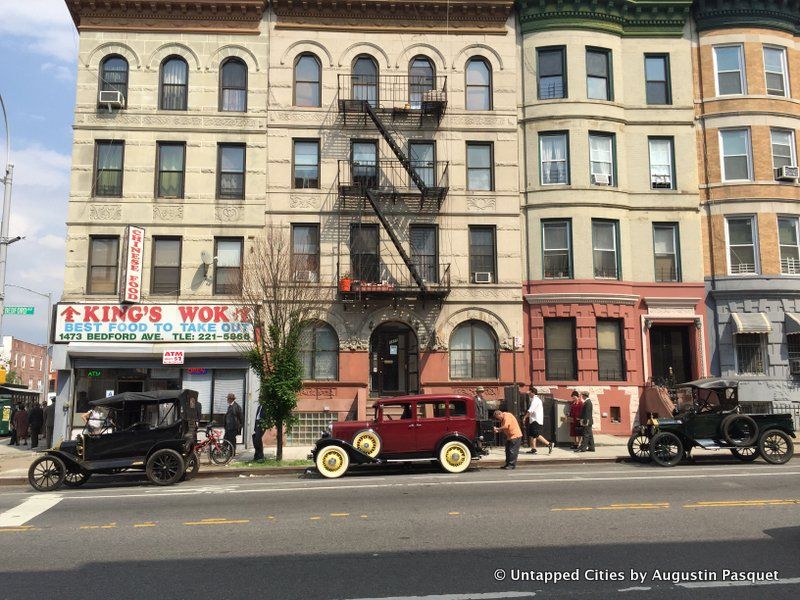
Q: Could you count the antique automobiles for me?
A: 3